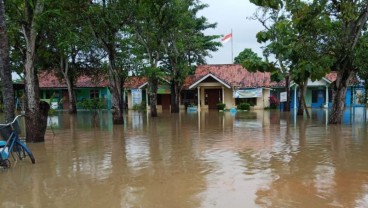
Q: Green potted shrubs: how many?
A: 2